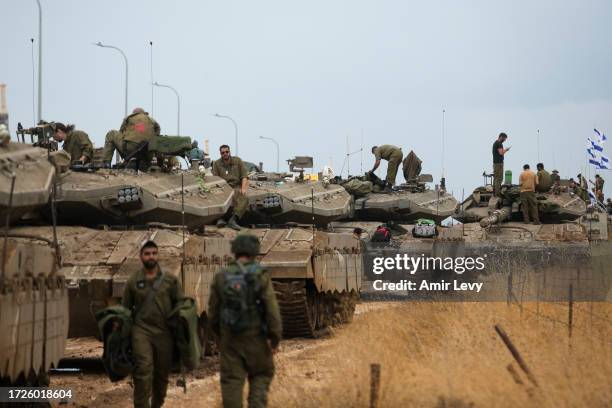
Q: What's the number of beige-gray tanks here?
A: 5